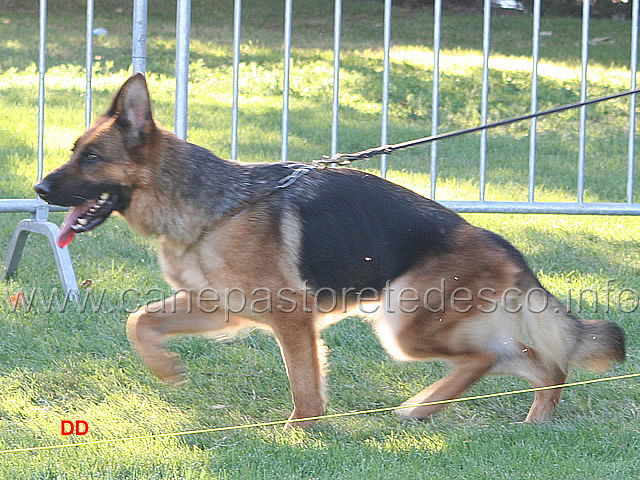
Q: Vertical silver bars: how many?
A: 13